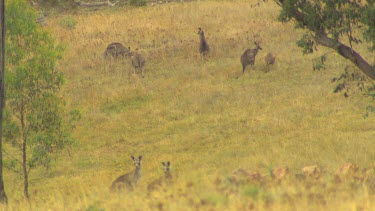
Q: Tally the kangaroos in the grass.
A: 7